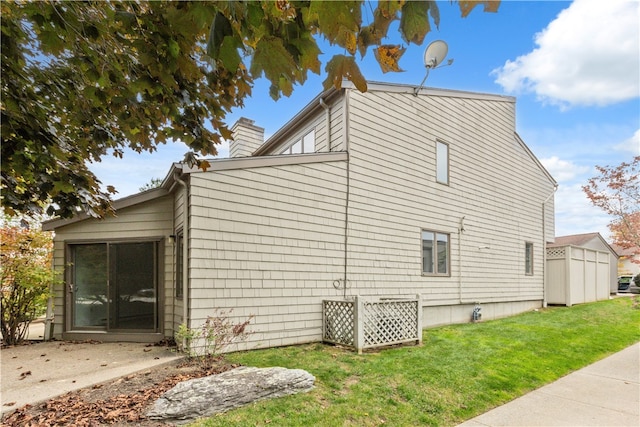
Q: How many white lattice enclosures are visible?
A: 1